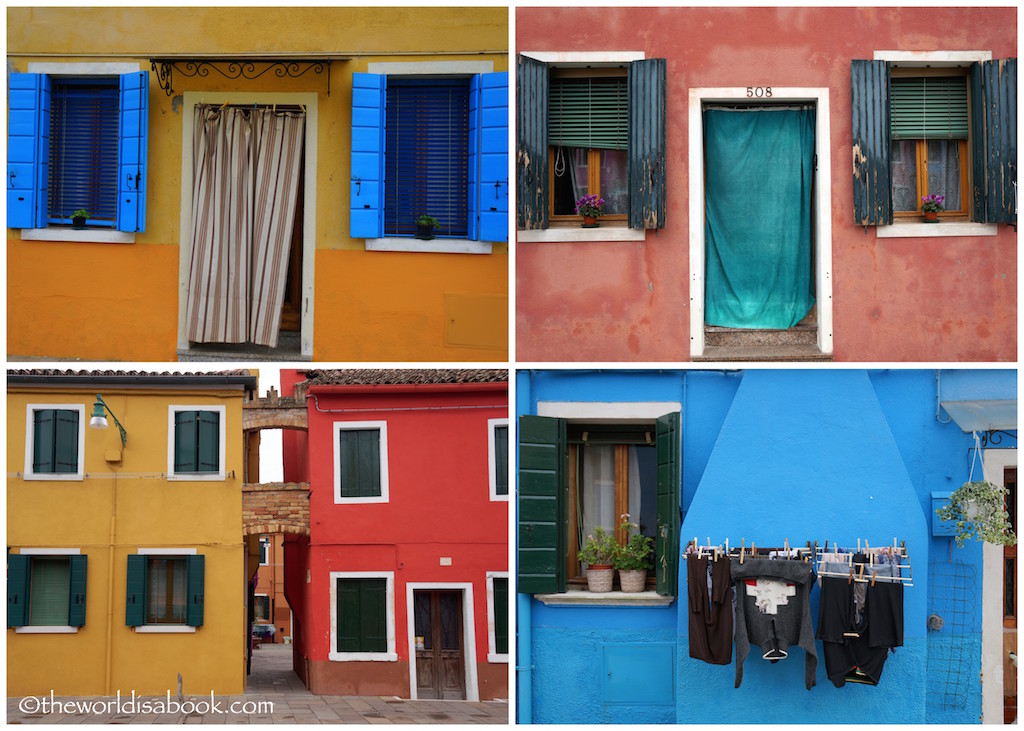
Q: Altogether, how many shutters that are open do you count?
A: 14